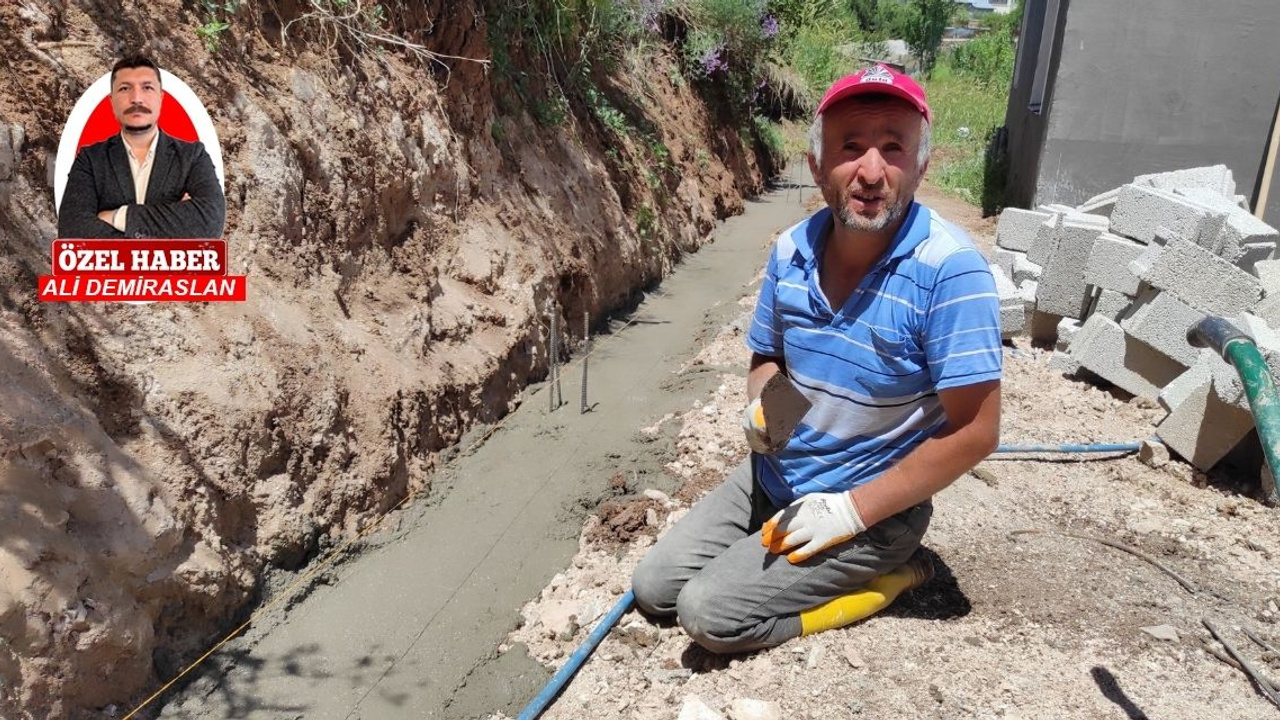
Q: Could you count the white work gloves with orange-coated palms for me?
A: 2